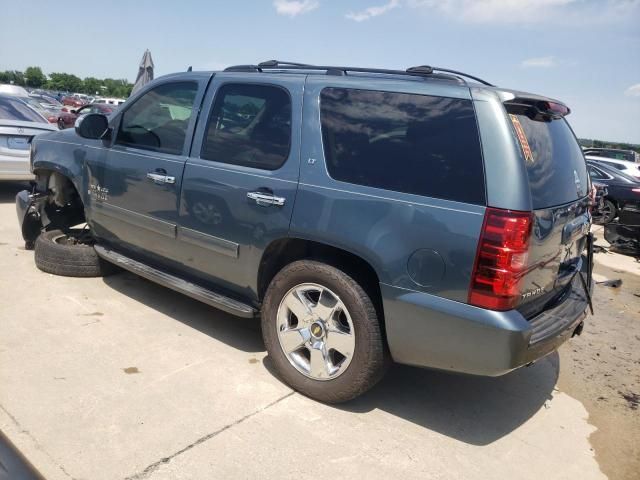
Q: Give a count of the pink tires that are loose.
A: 0